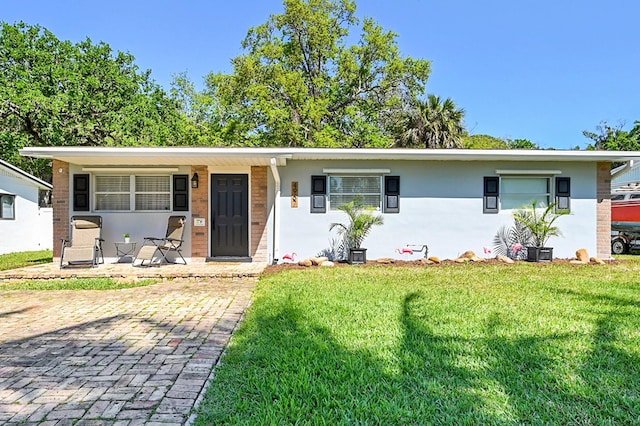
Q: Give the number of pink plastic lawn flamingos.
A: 4